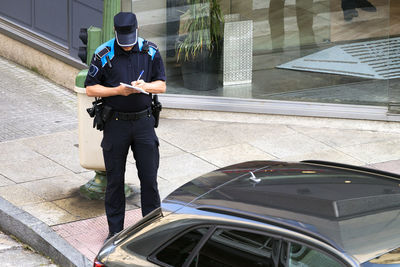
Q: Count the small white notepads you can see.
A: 1